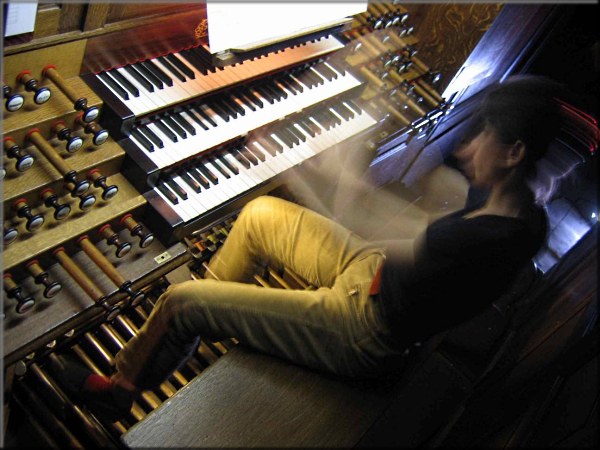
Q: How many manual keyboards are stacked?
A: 3